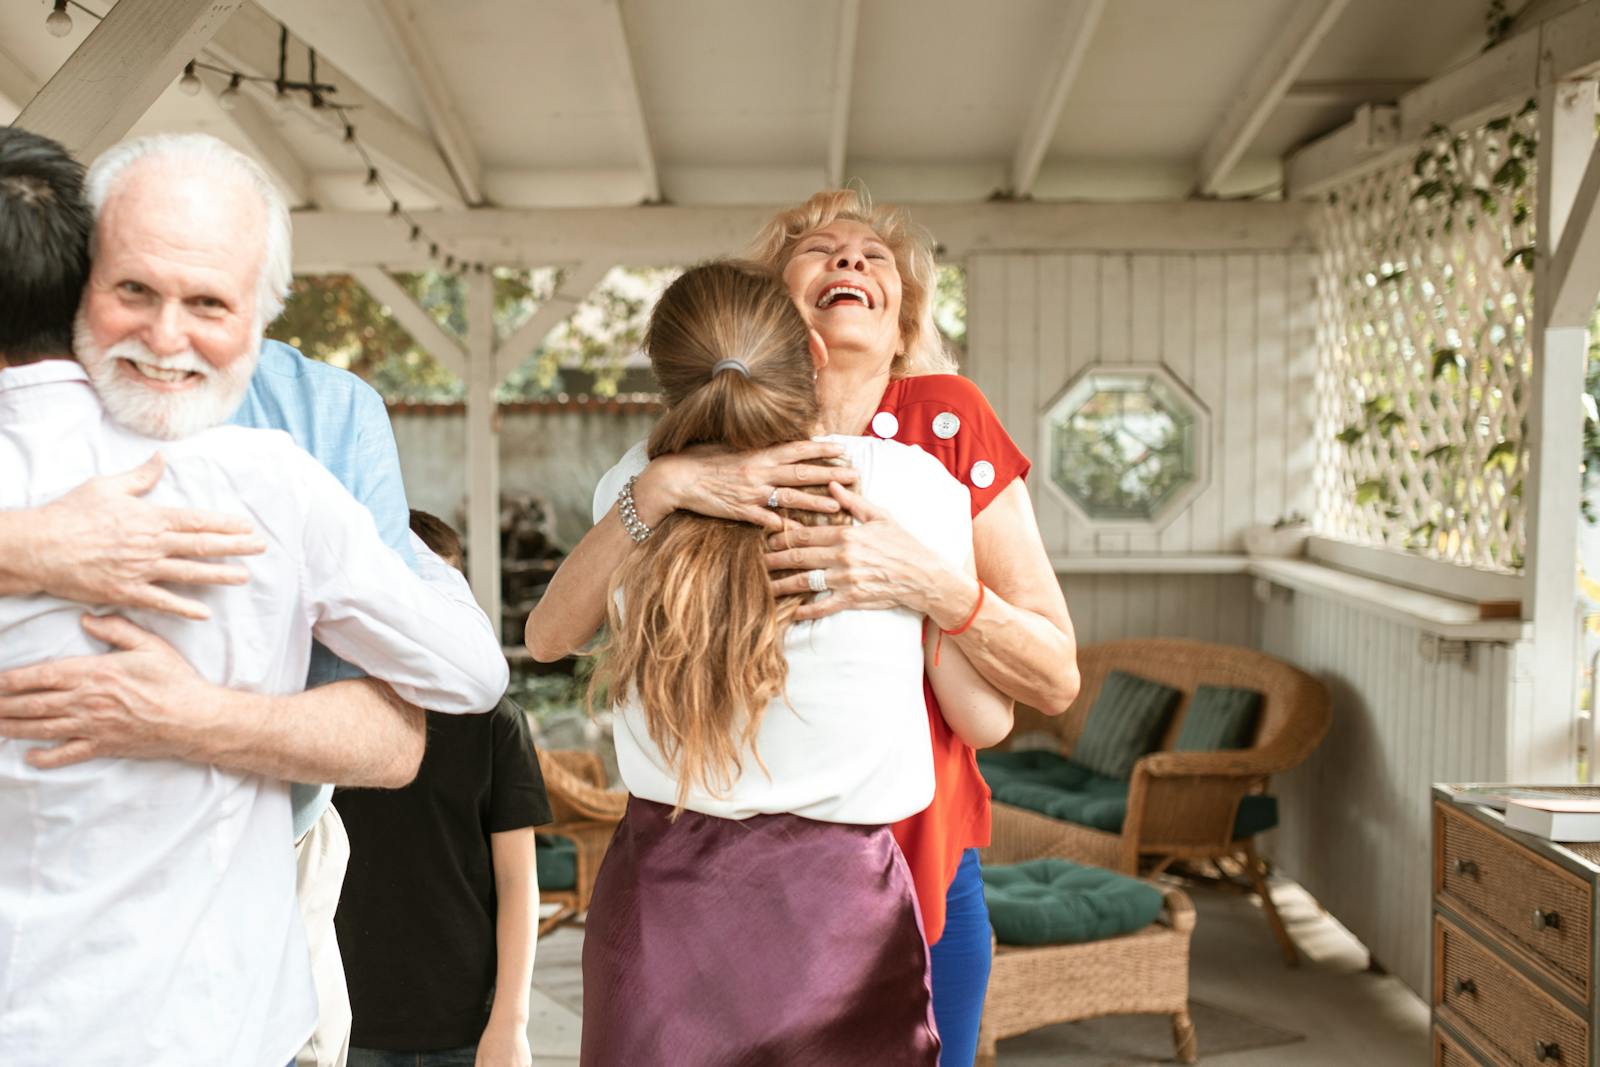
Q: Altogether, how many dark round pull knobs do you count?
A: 4